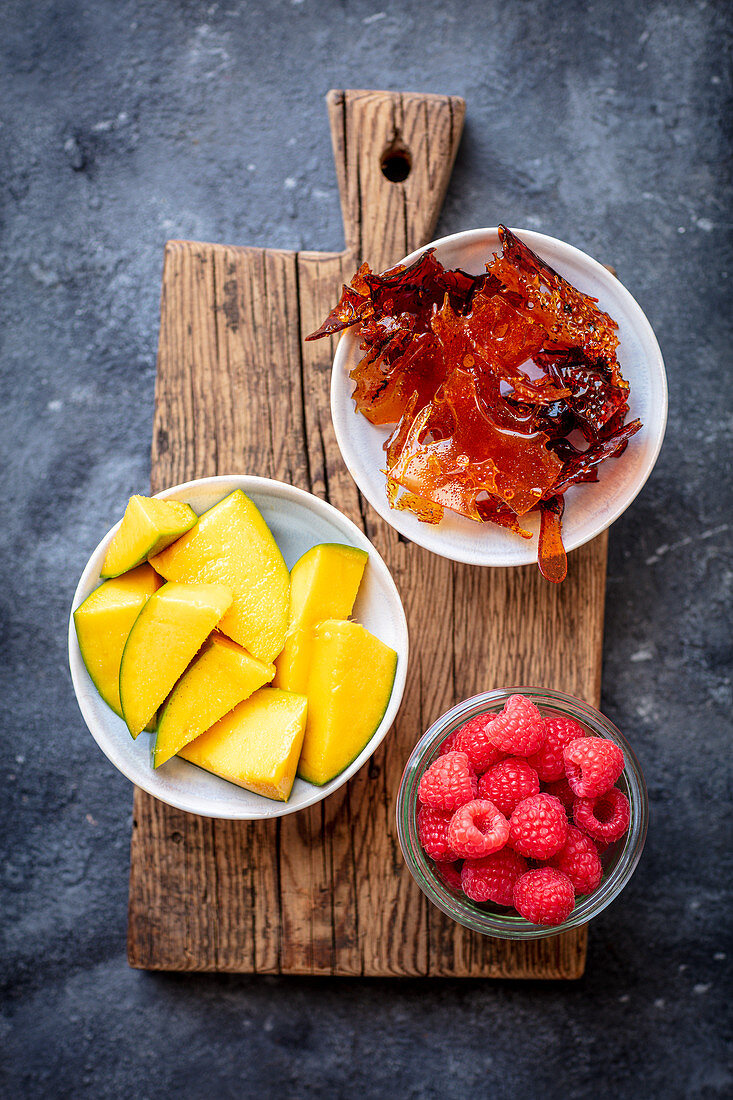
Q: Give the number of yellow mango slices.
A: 8